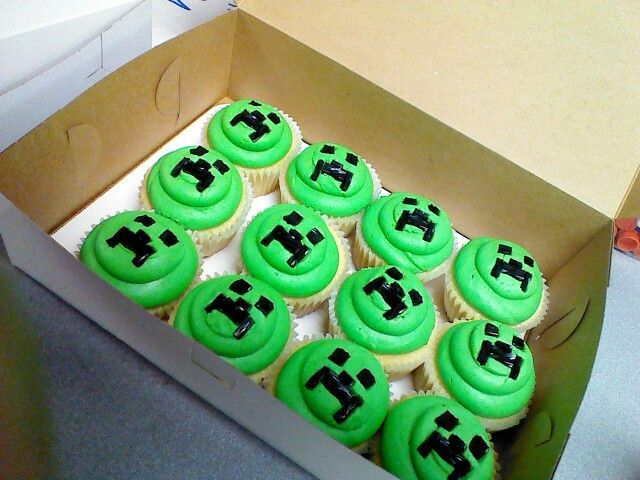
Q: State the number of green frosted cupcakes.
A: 12